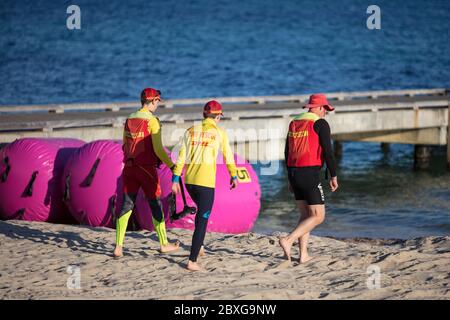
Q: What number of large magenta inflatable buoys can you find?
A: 3